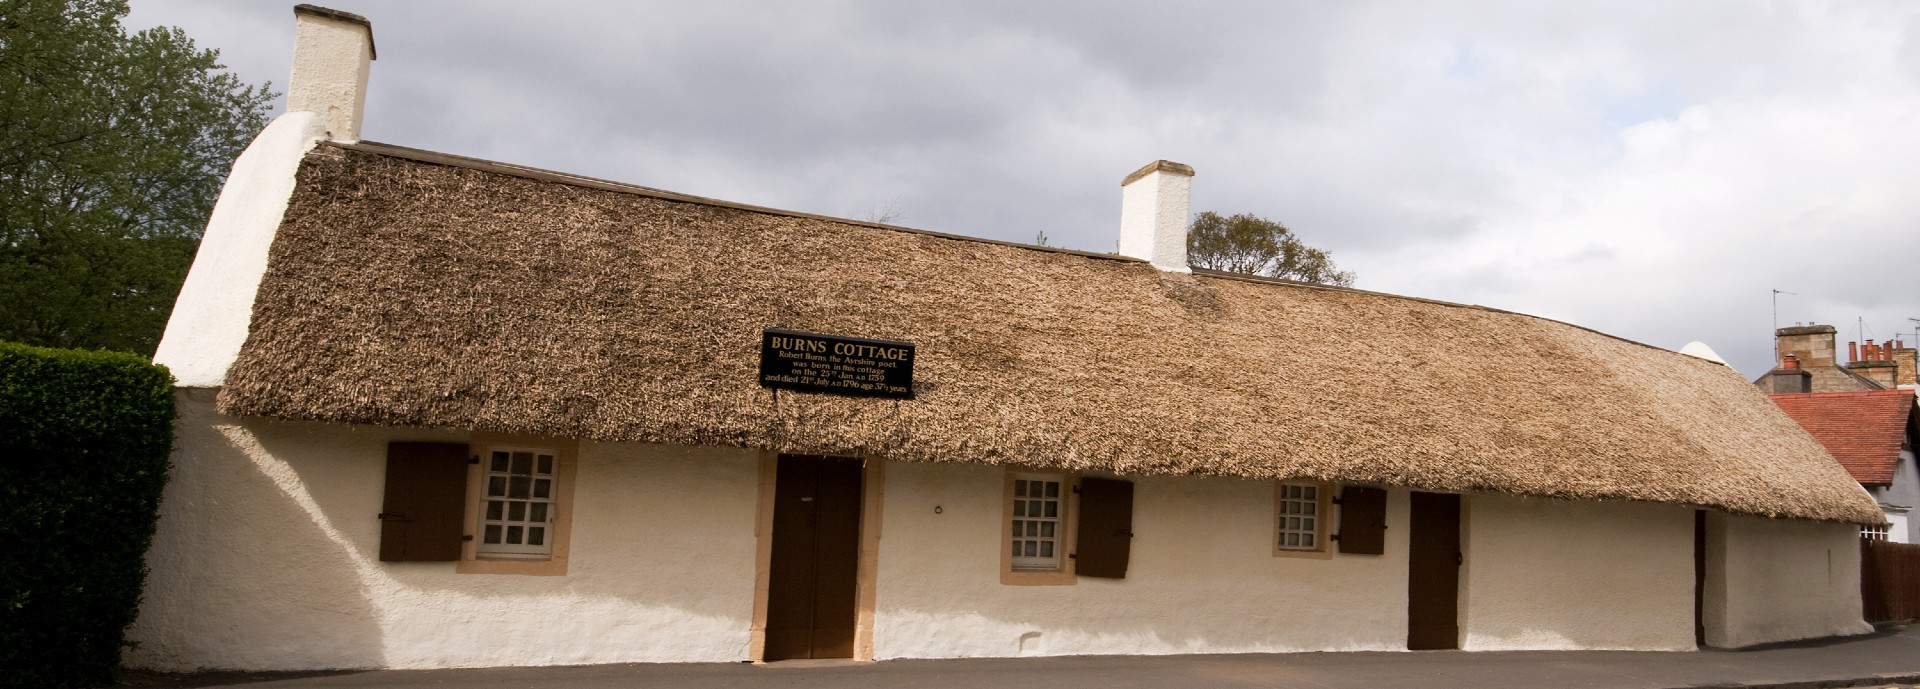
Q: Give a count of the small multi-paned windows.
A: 3